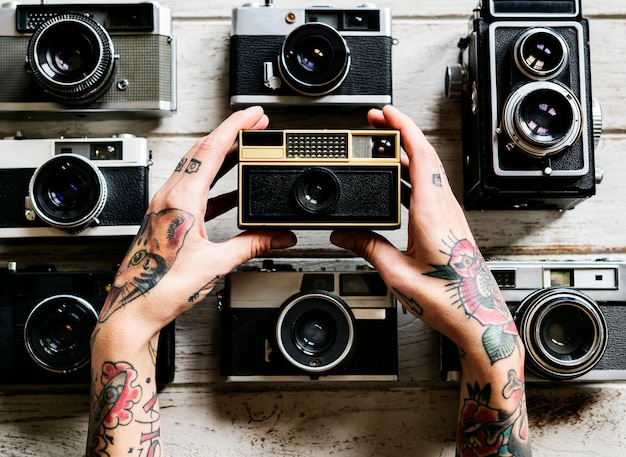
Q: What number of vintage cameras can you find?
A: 8